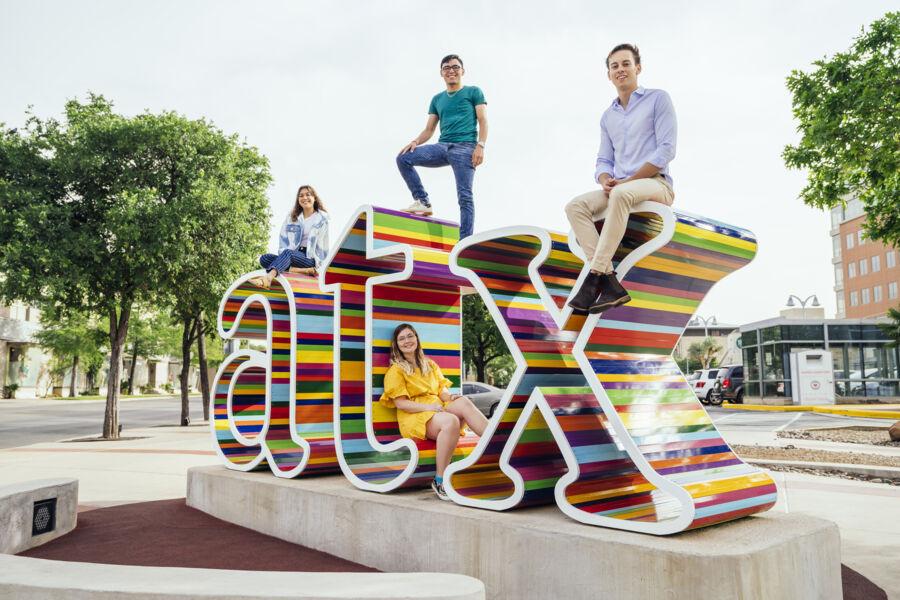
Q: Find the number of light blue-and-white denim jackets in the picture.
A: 1